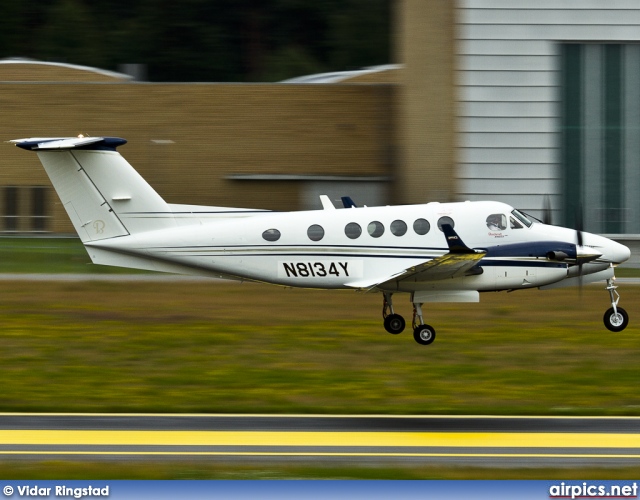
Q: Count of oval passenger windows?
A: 7